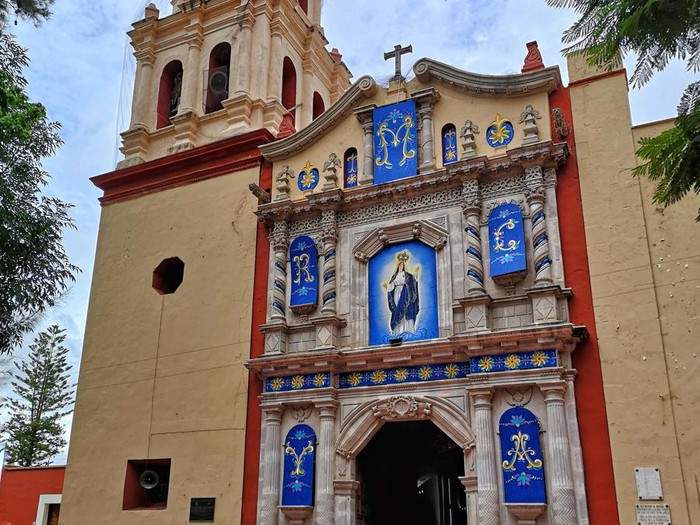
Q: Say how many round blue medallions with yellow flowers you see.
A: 2